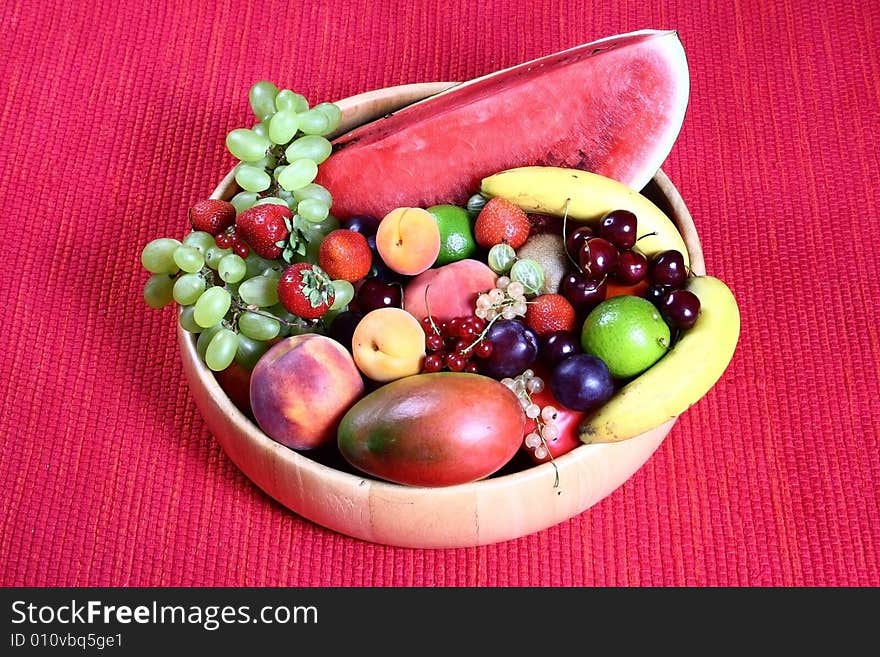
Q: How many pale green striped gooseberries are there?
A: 3